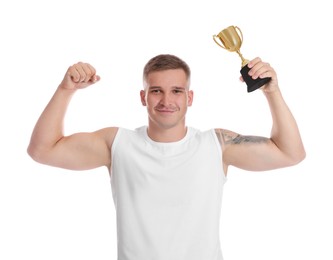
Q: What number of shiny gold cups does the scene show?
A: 1